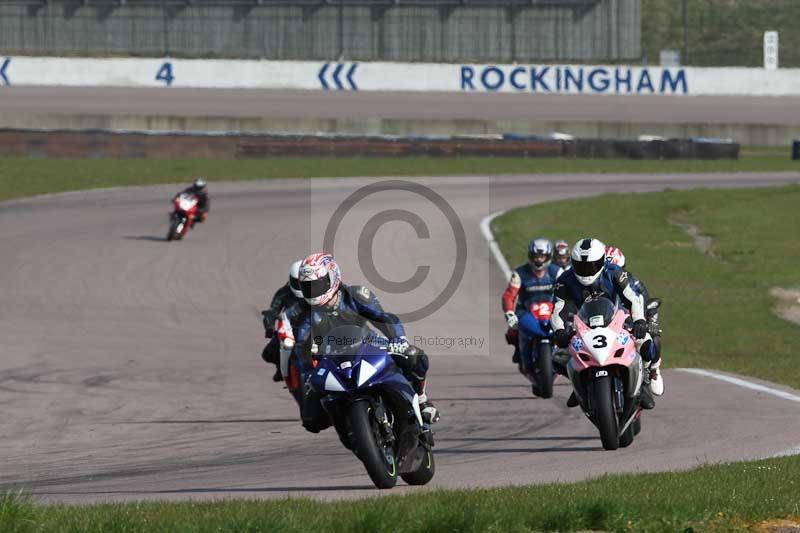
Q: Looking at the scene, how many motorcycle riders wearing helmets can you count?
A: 7